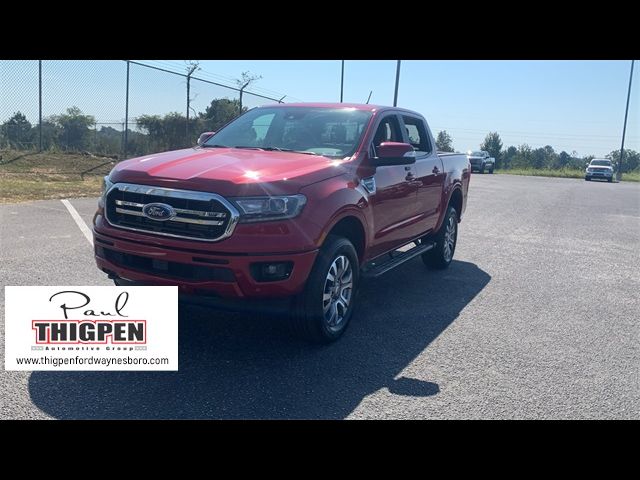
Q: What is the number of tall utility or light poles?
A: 3